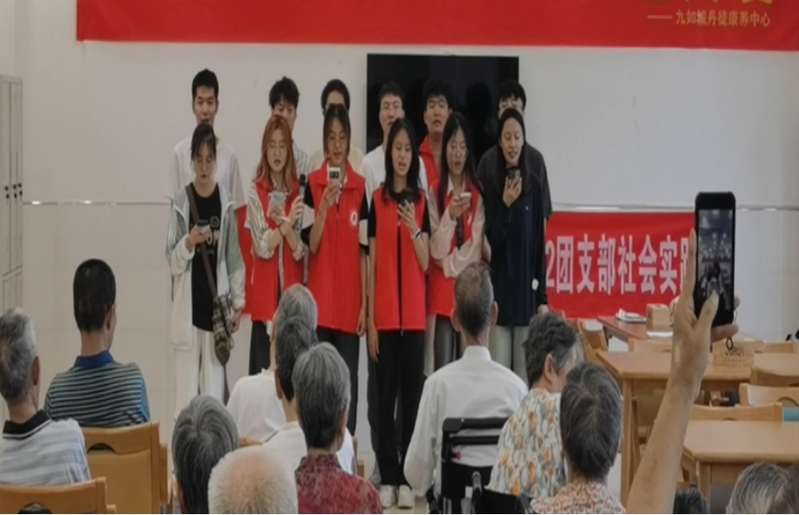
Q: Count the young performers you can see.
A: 12